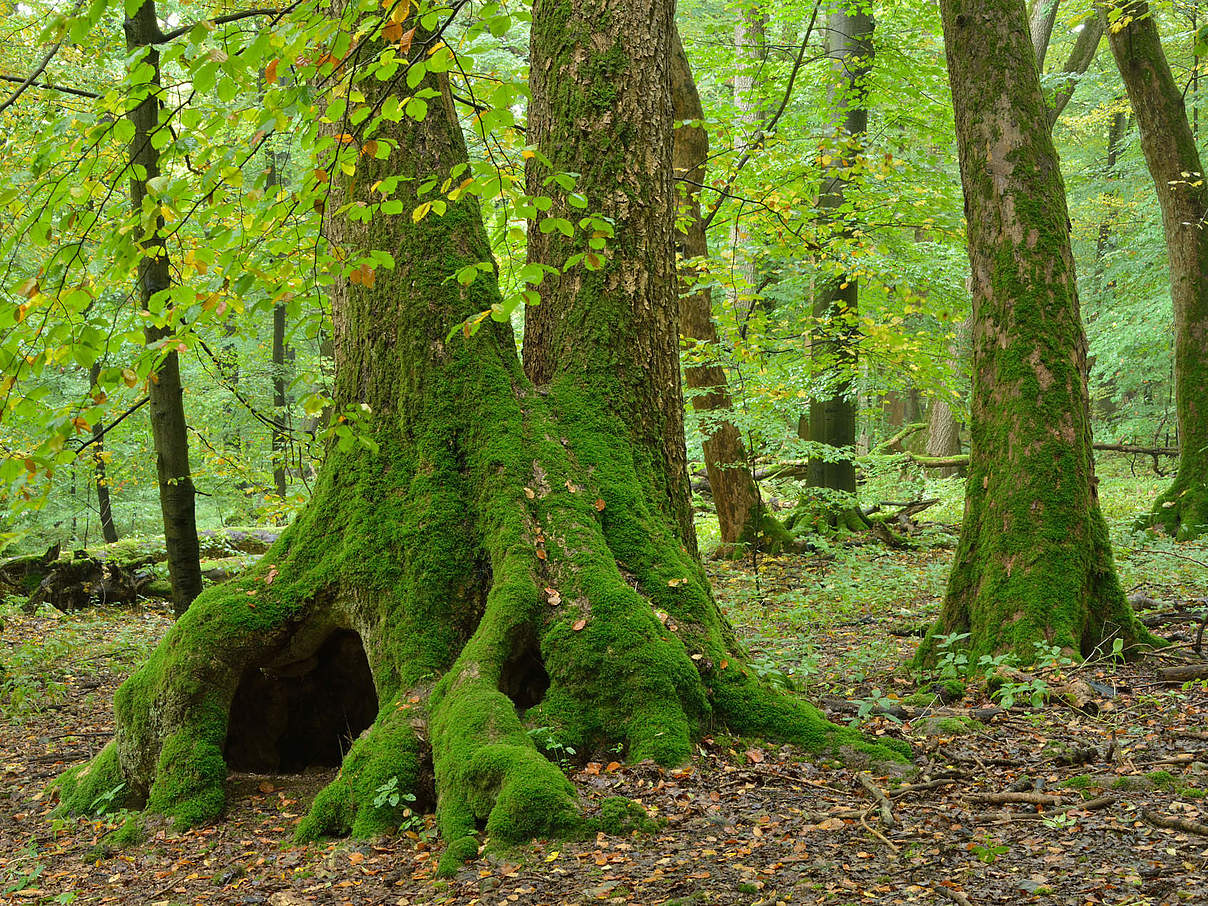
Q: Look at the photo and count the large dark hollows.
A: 2